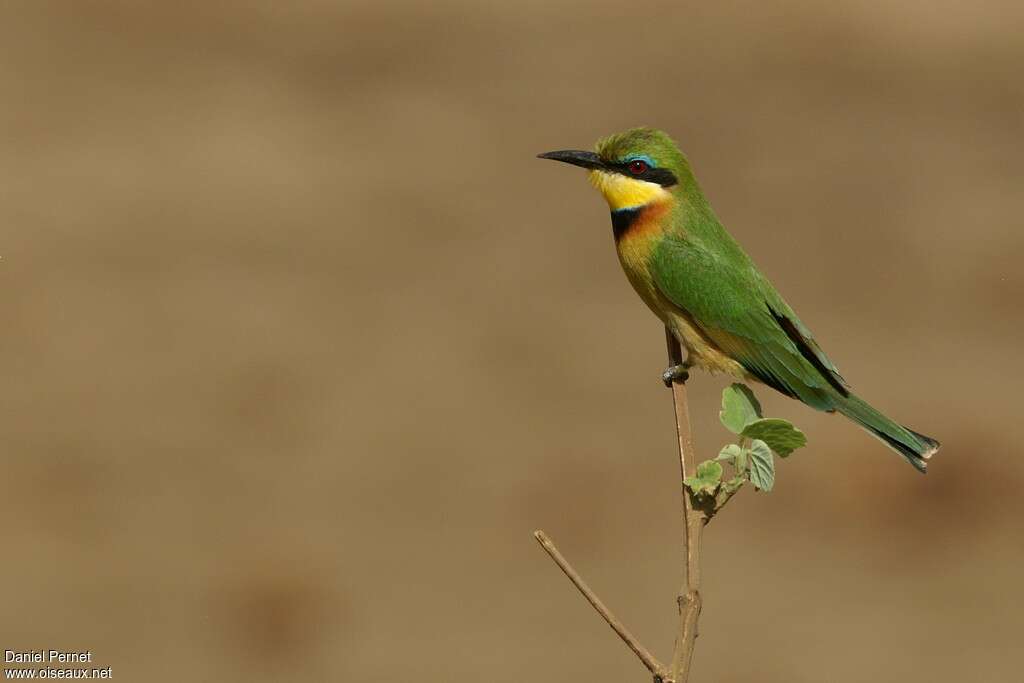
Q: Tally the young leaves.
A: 5